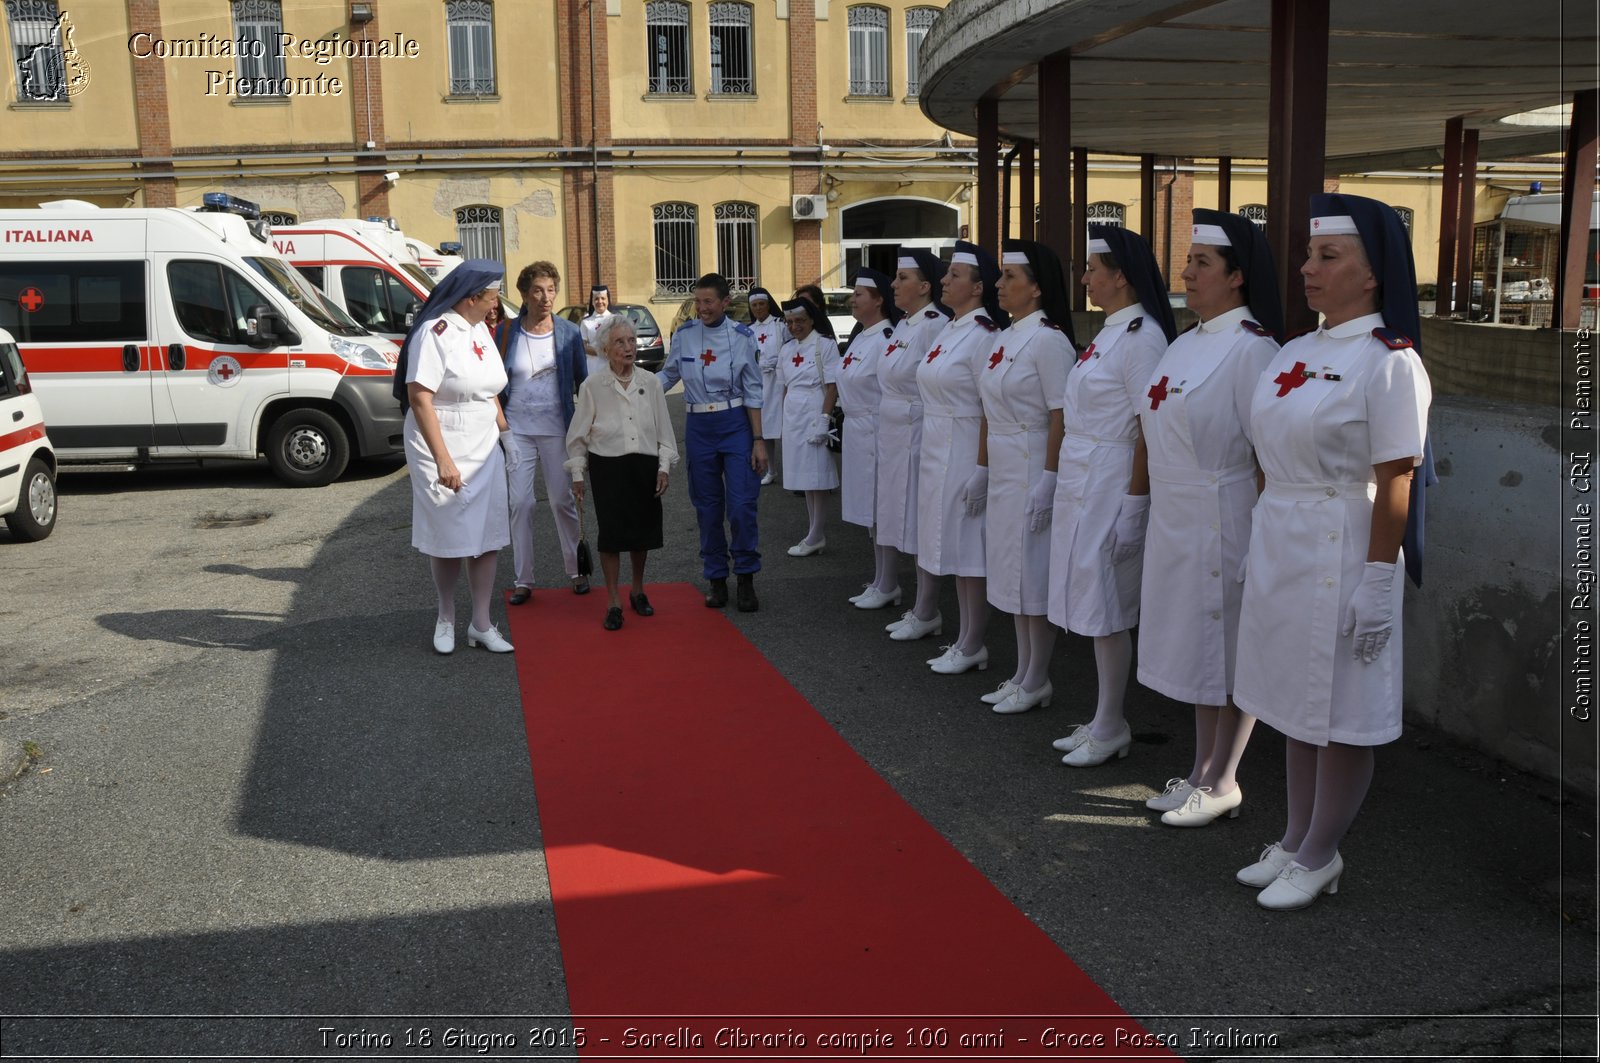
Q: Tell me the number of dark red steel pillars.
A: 10